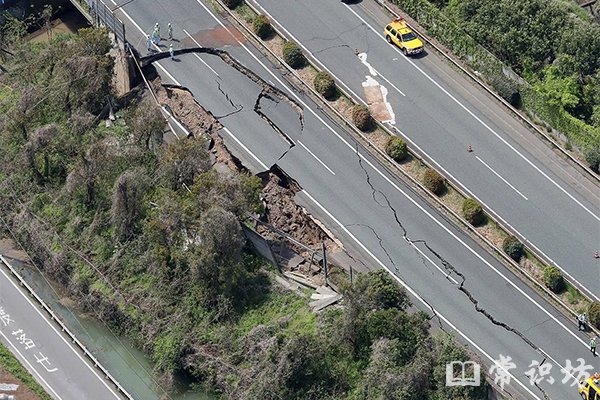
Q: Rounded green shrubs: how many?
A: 11